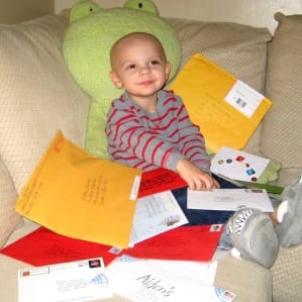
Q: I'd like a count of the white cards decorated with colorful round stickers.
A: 1